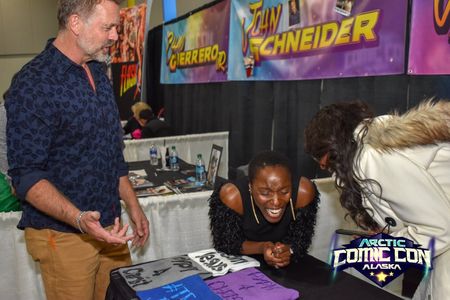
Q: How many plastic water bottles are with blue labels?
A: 3